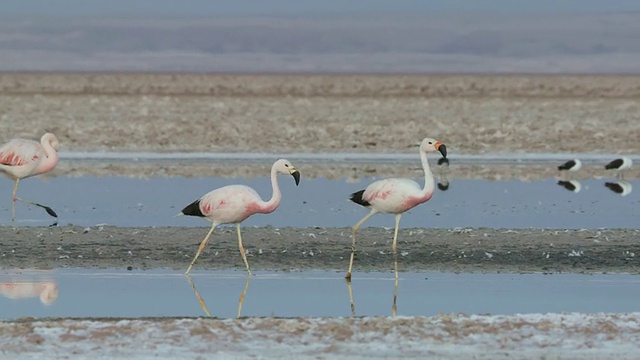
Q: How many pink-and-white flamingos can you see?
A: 3